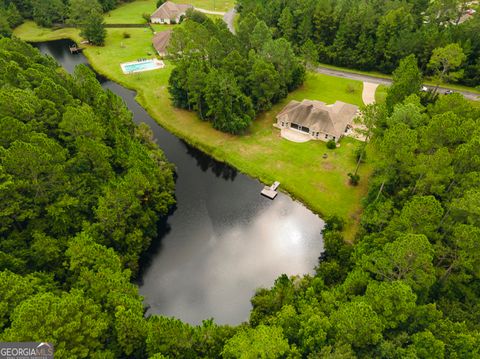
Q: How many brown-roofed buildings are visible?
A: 3